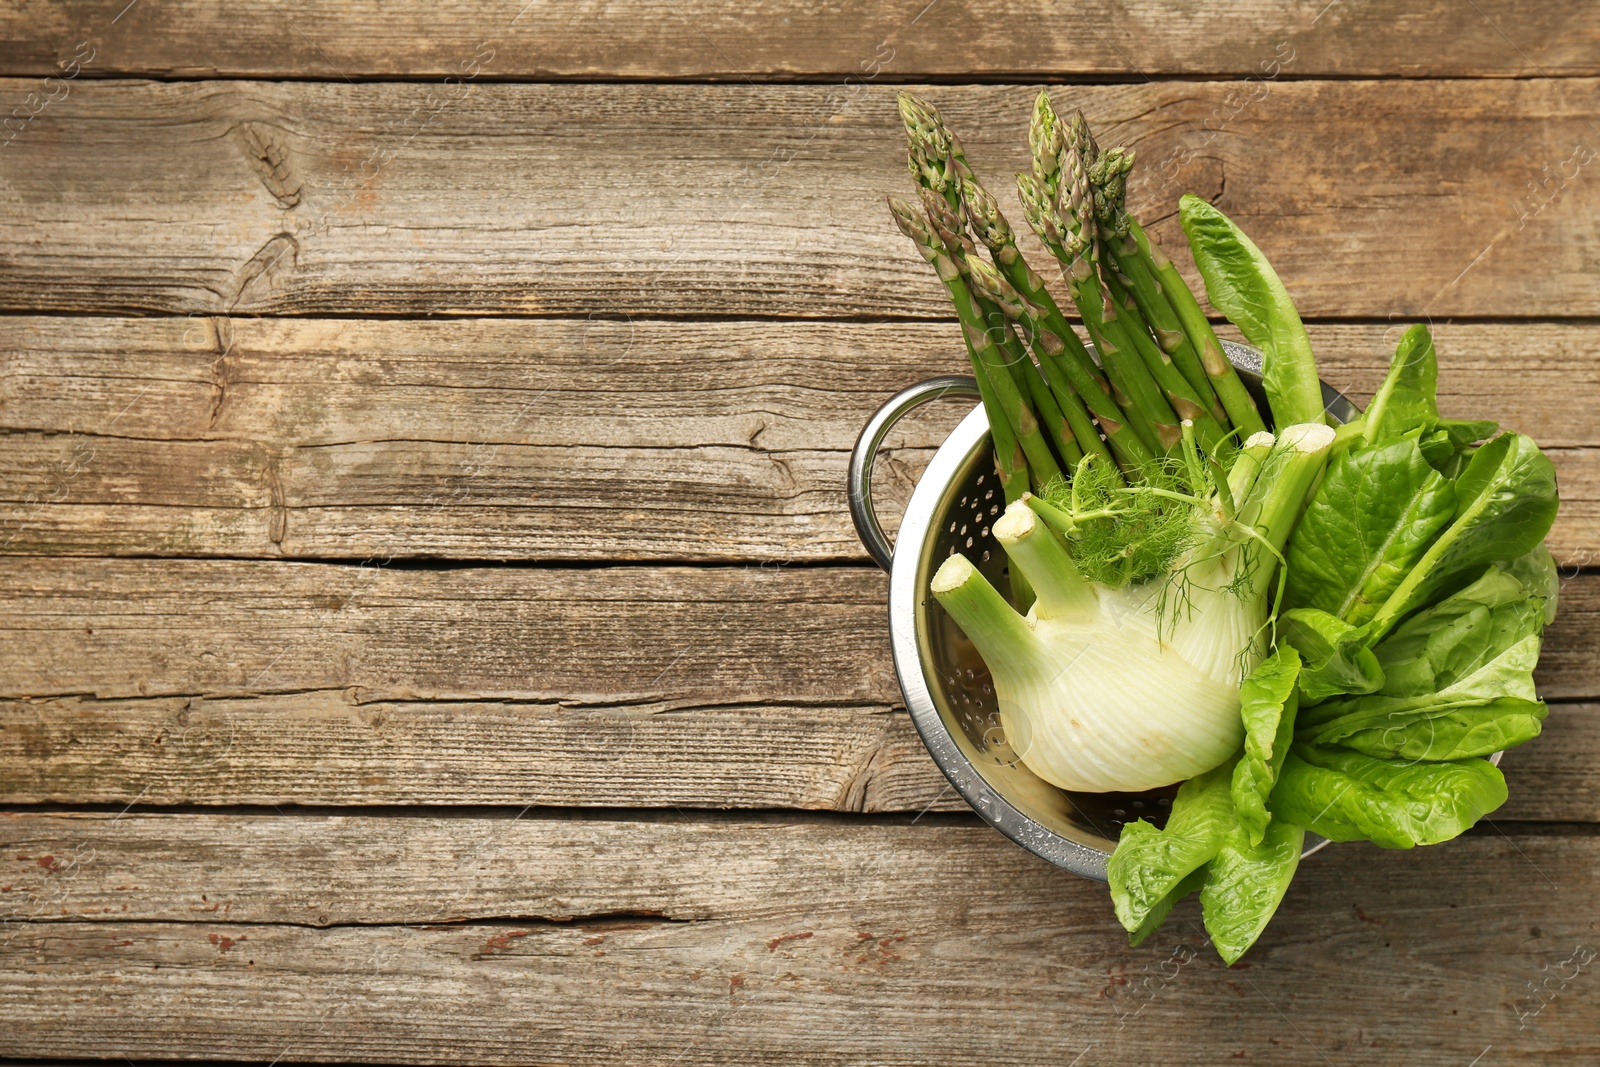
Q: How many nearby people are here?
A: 0